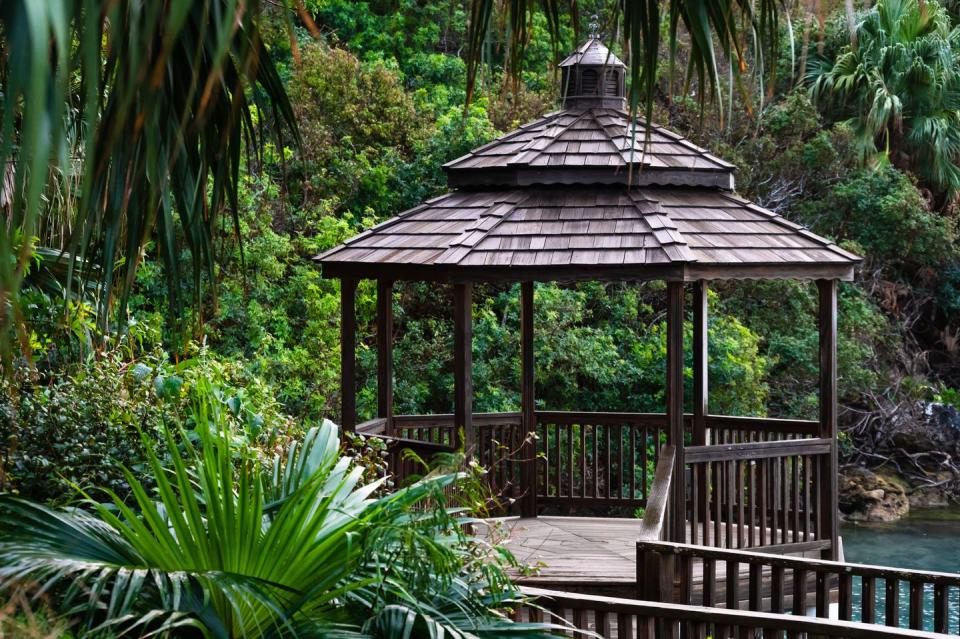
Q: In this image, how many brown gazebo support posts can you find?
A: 7